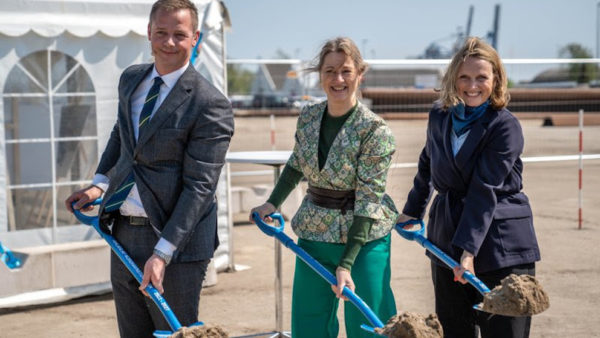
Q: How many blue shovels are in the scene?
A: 3